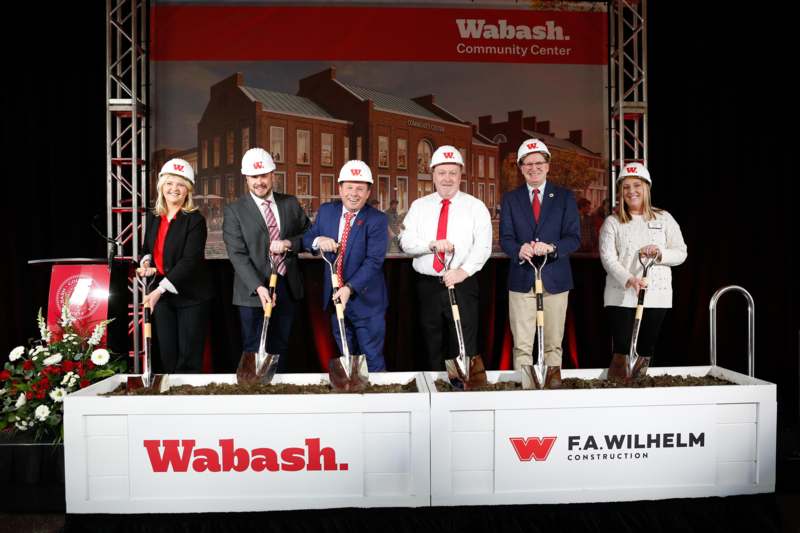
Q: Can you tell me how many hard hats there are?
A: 6